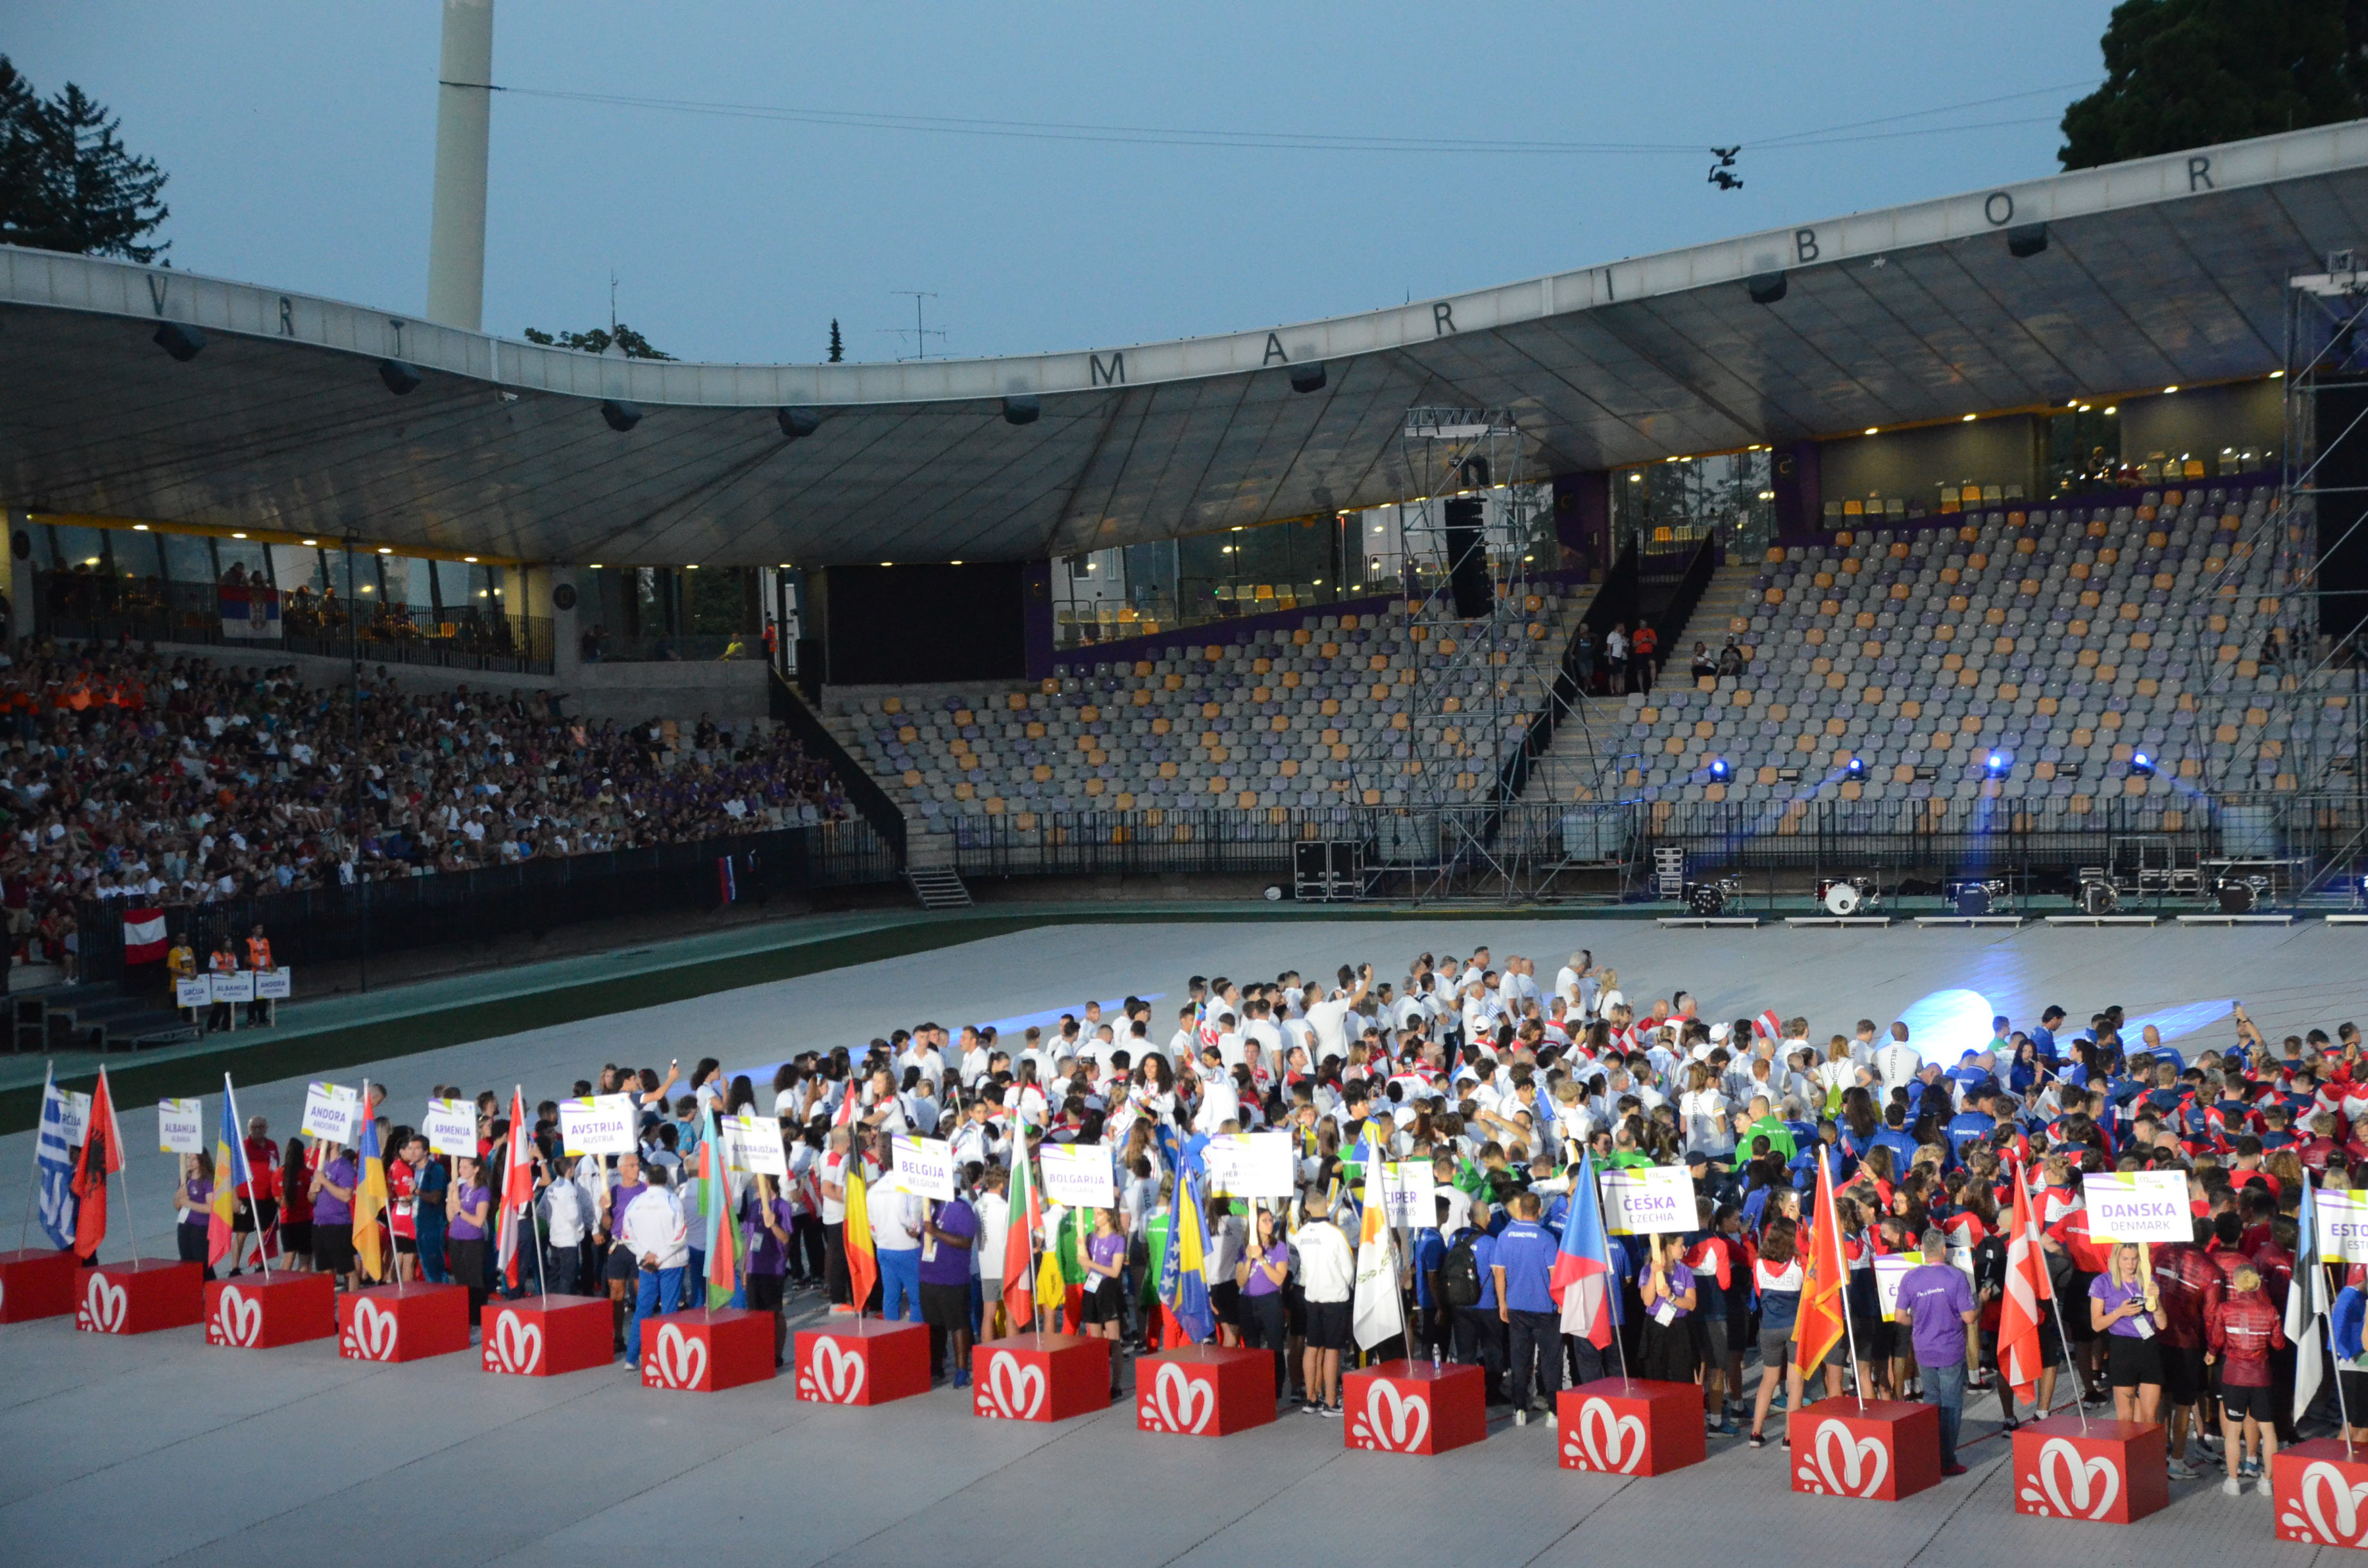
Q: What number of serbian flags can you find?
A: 1